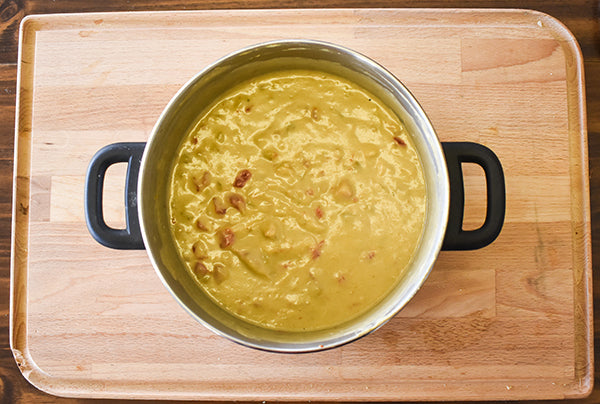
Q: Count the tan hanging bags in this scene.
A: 0